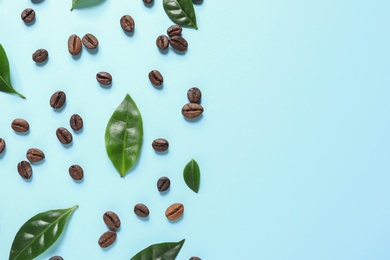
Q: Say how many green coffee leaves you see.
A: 7